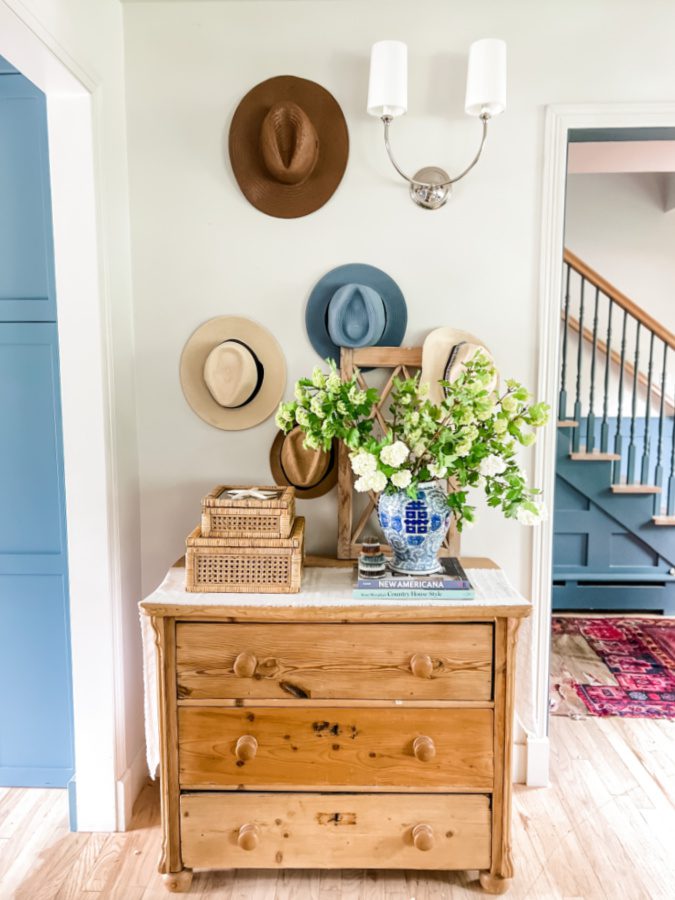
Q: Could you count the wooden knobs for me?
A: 6